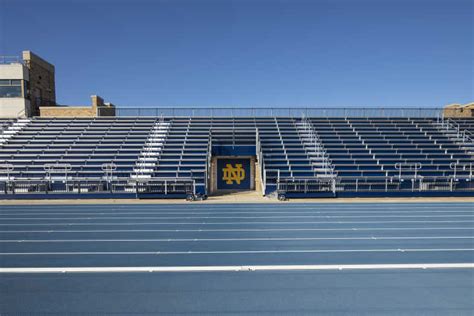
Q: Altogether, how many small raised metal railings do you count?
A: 5